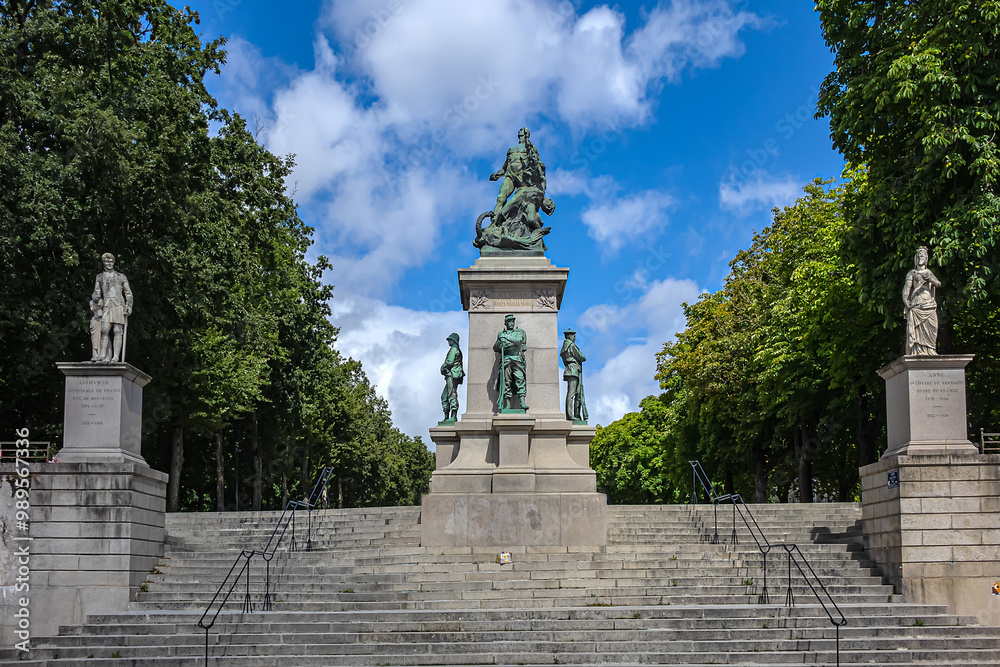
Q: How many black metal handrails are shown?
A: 2